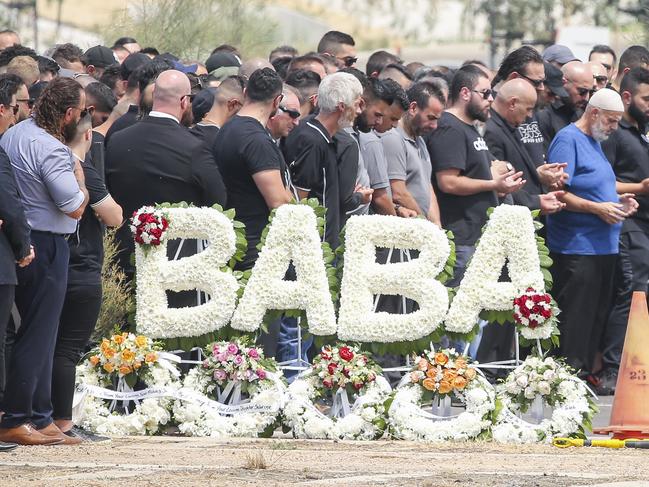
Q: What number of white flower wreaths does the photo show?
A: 5